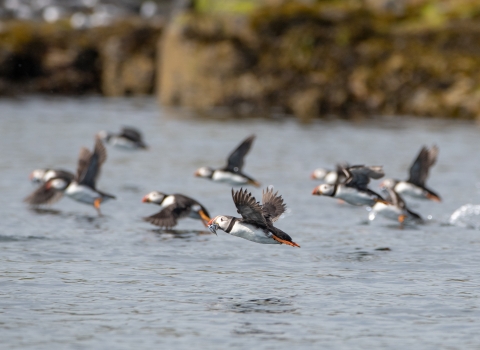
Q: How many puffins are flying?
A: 10